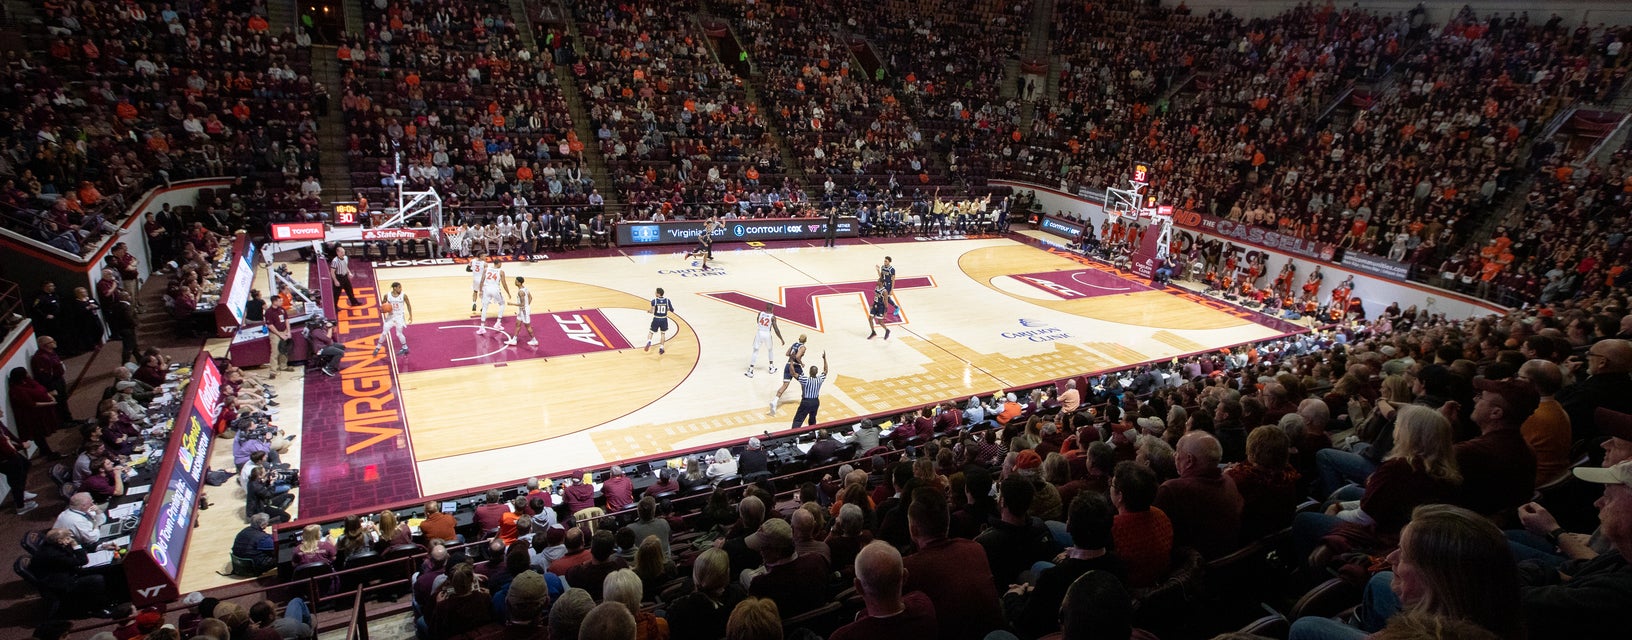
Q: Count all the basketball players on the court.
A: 10